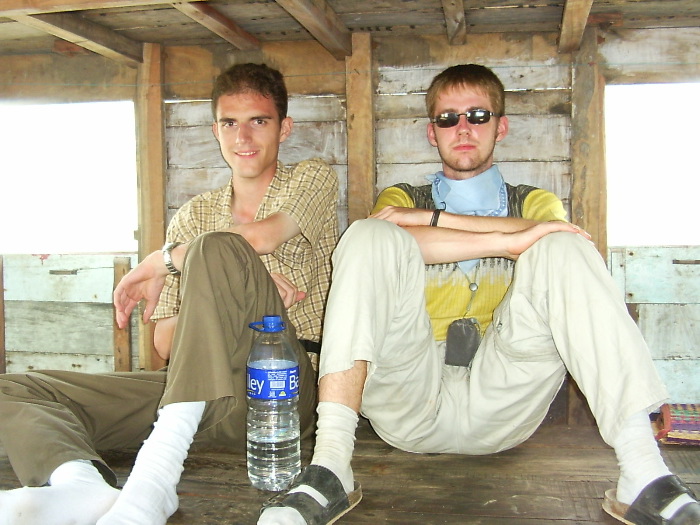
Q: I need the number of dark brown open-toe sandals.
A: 2